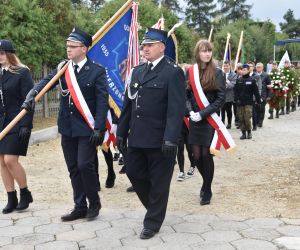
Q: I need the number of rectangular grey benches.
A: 0